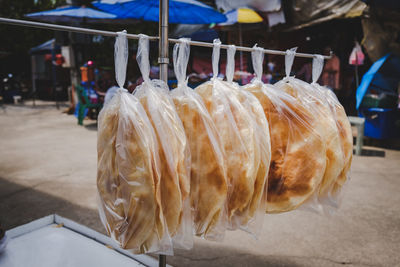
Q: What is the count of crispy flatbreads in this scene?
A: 8